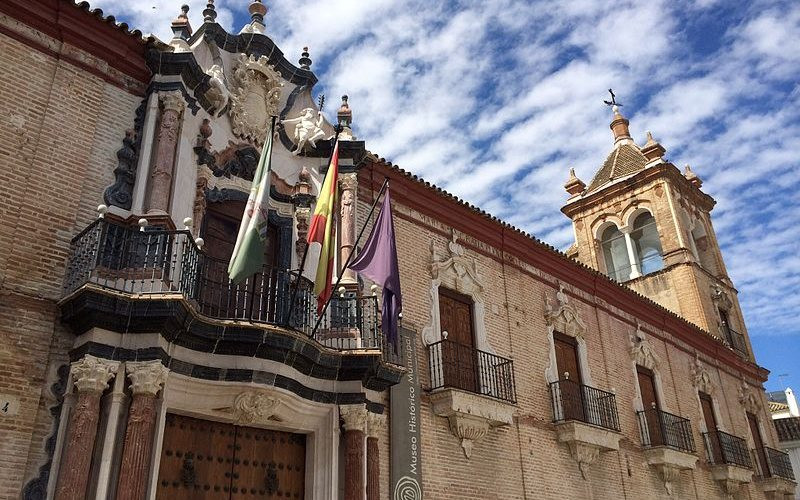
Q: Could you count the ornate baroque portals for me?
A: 1